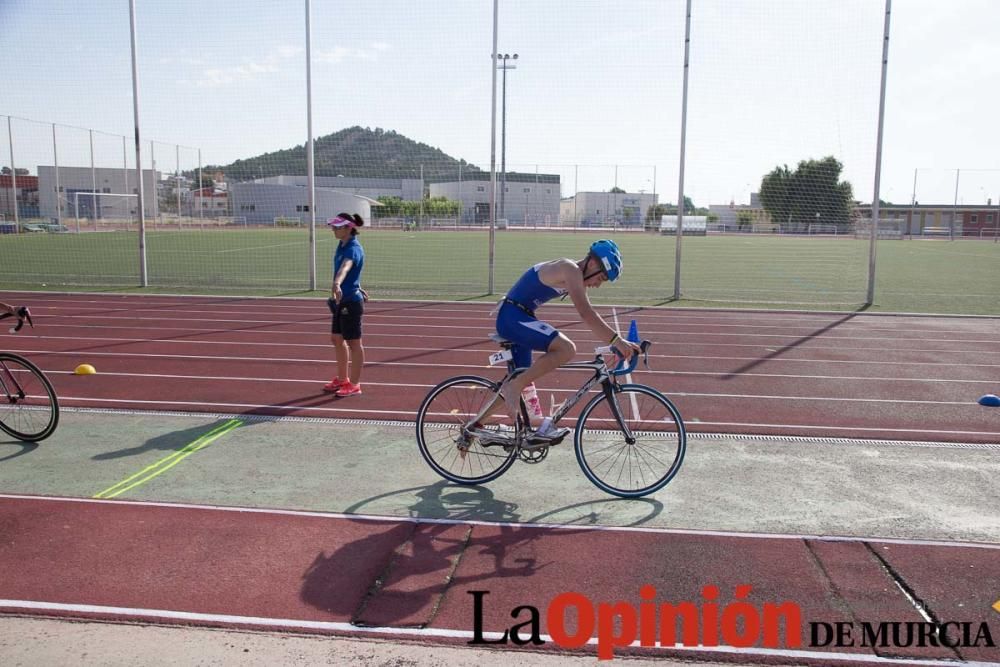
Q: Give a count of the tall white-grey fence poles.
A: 5